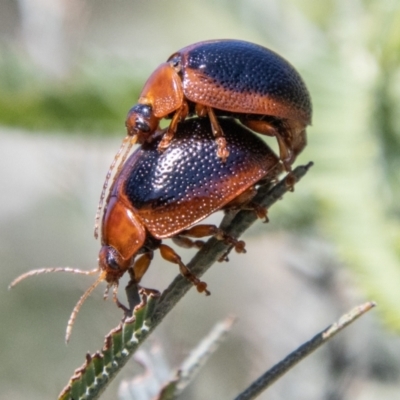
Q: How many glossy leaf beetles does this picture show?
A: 2